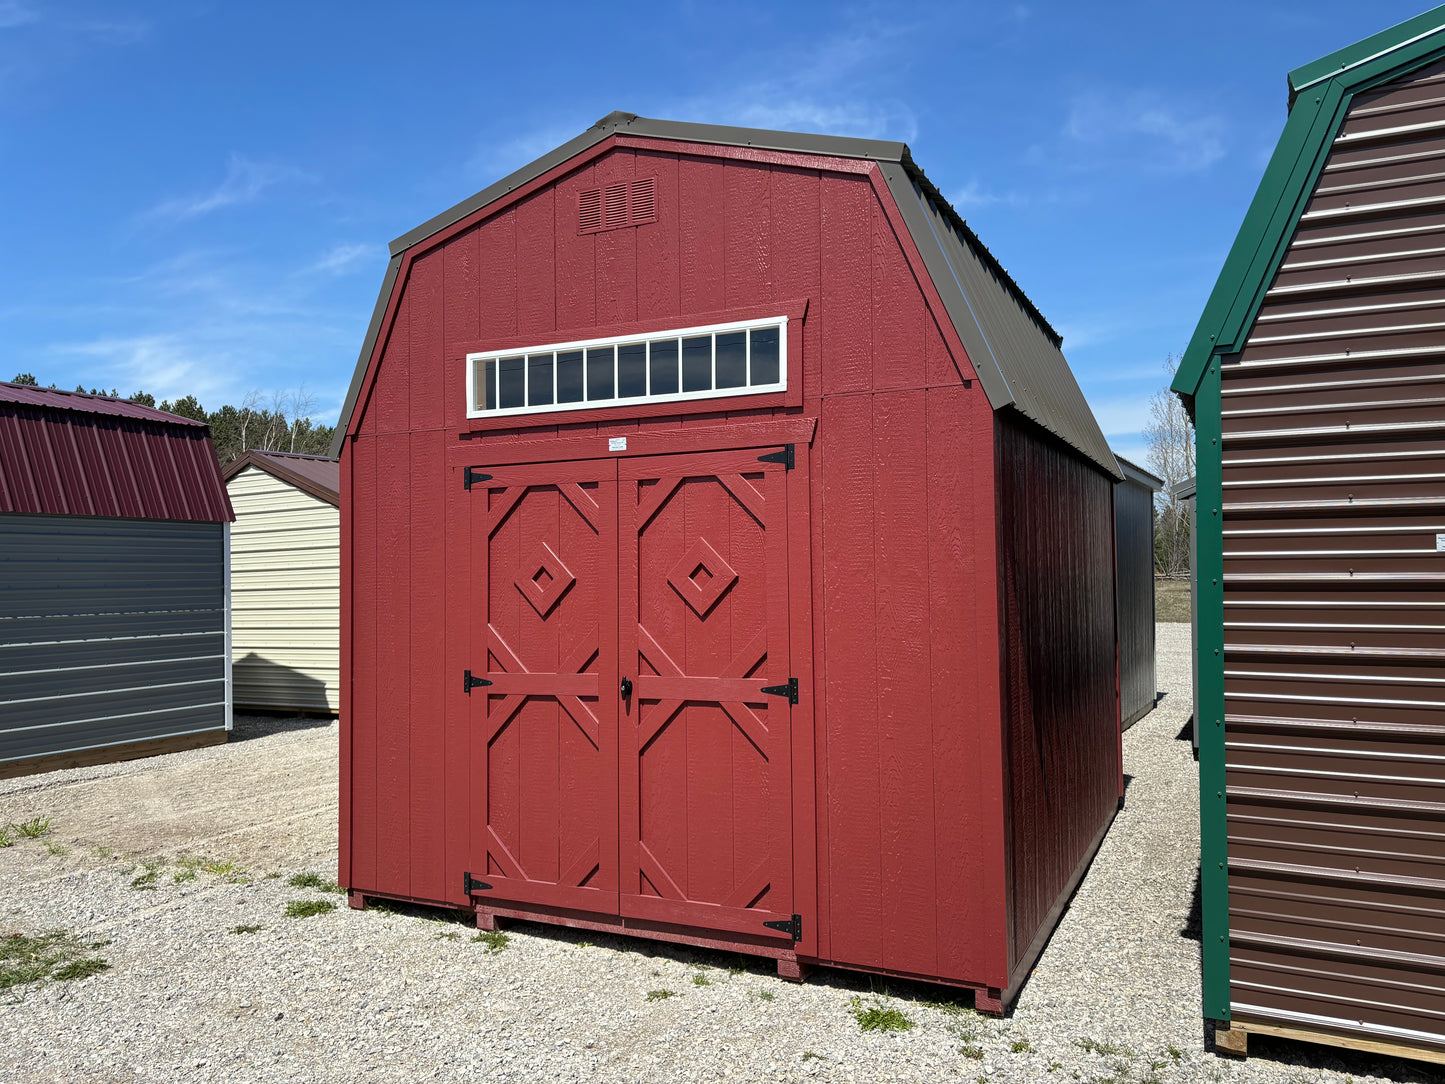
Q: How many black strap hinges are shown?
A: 6